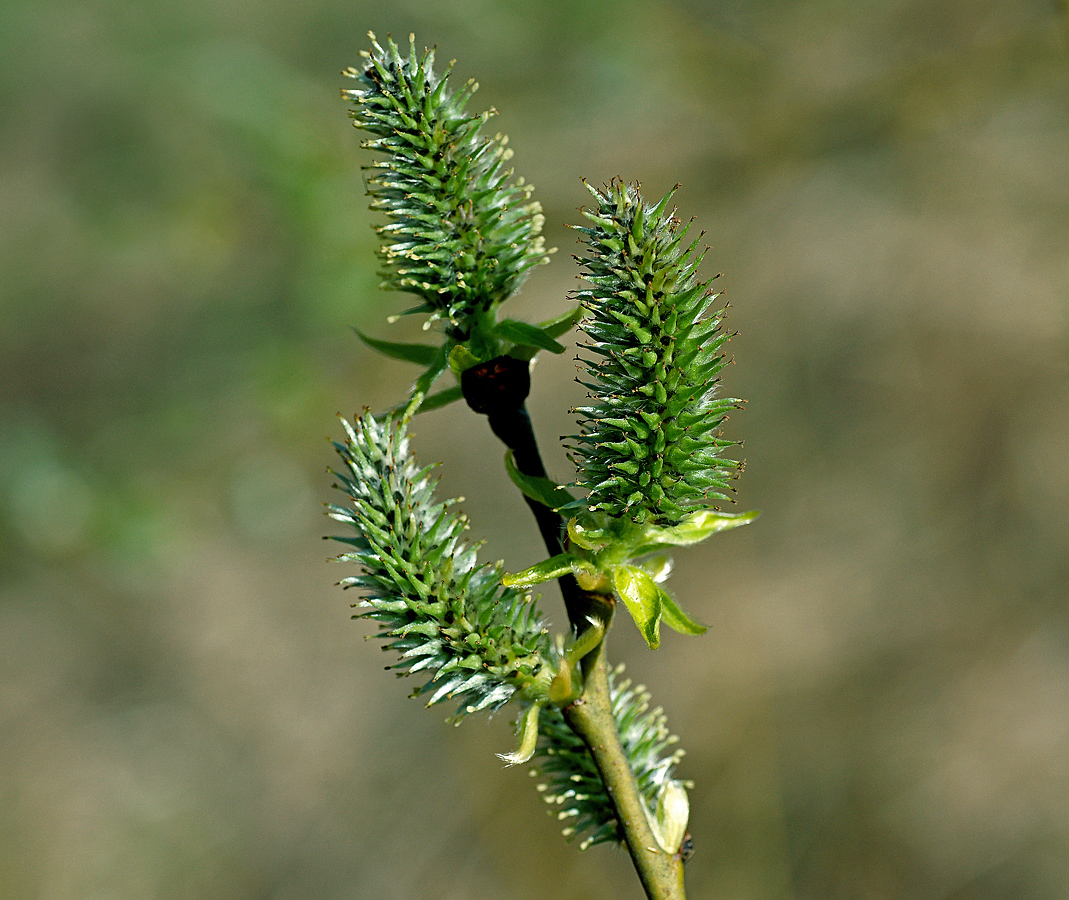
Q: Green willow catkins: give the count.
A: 4